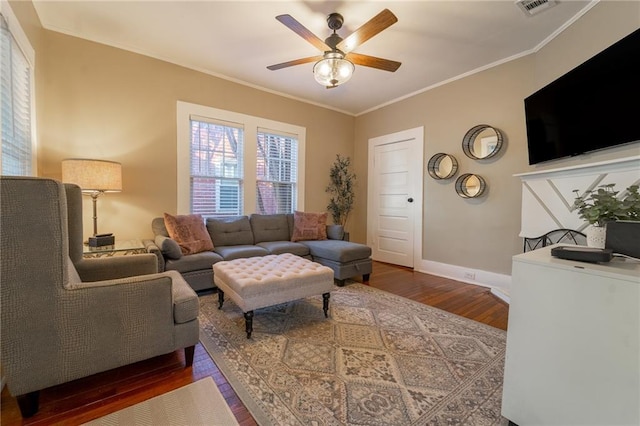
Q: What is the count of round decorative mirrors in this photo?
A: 3